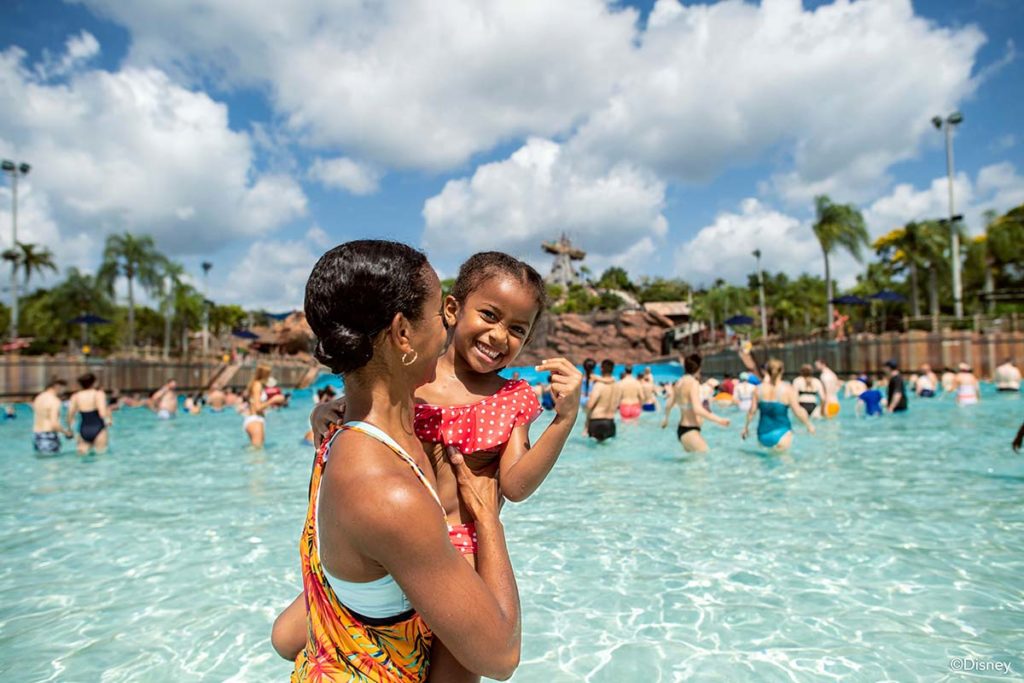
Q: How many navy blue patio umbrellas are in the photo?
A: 5